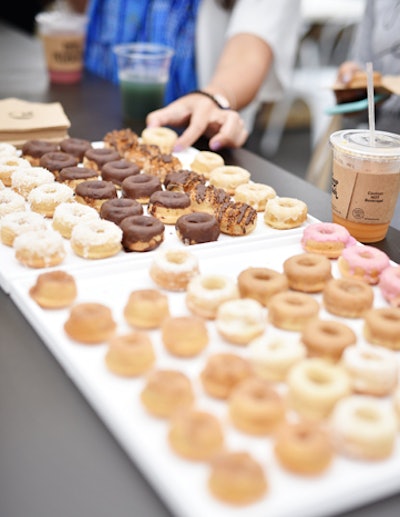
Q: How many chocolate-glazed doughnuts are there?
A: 12